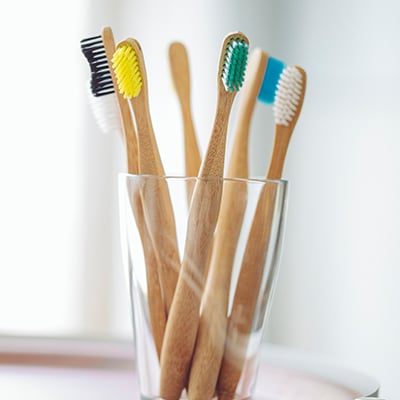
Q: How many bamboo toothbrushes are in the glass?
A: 7